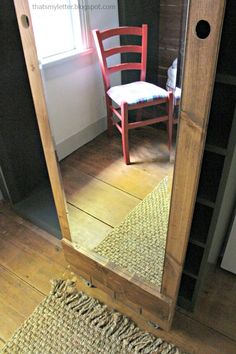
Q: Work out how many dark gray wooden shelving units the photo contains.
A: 1